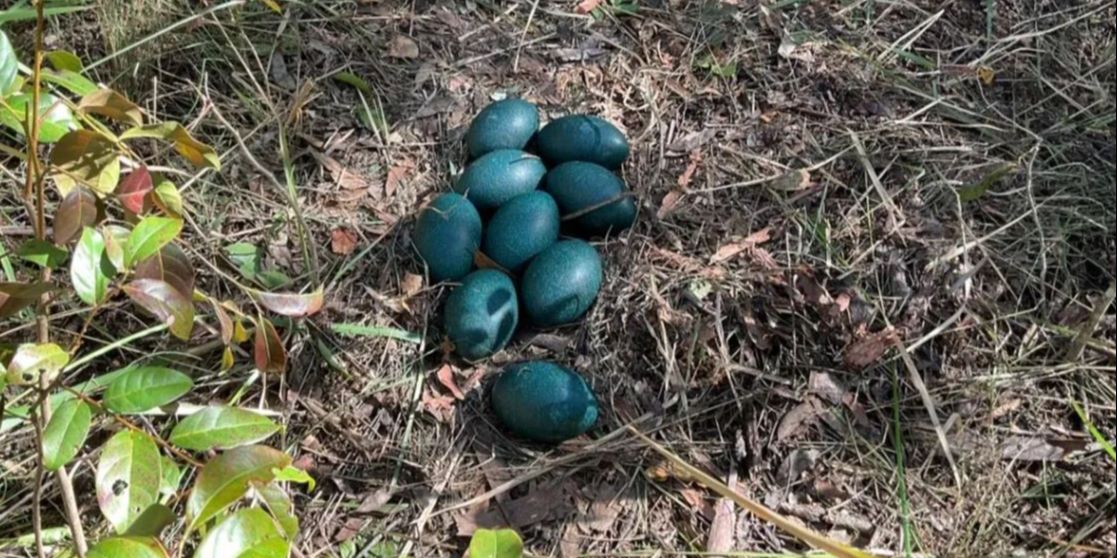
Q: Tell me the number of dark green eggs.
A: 9